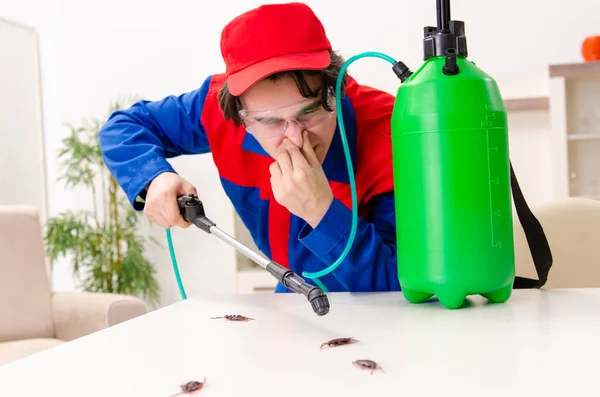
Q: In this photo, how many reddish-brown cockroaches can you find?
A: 4